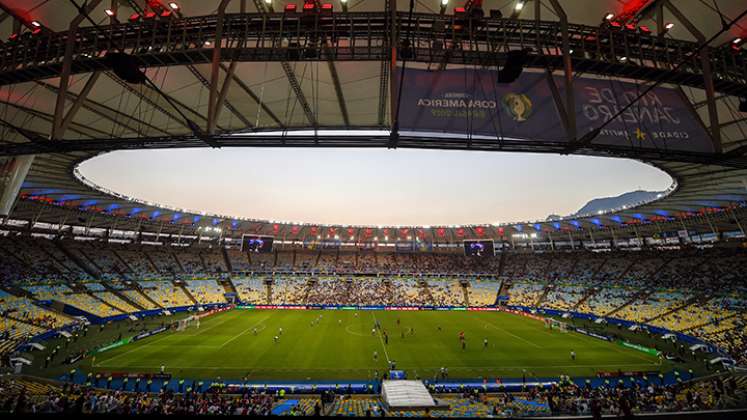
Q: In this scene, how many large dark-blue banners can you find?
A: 2